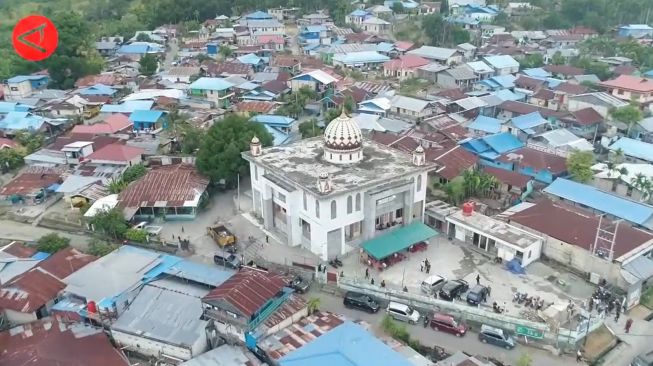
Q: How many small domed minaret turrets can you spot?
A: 3